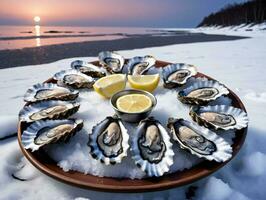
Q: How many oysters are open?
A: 13